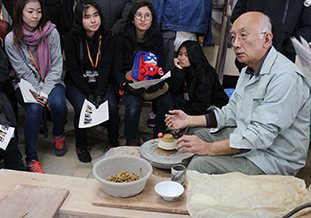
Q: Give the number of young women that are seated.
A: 4